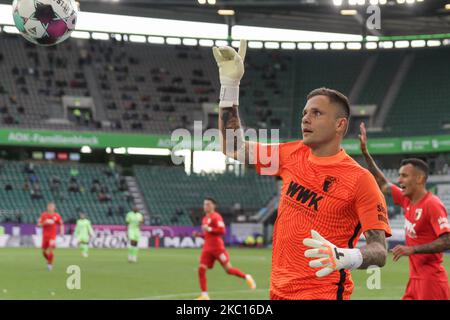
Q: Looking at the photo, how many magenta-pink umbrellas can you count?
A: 0